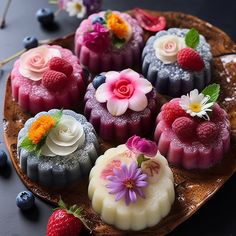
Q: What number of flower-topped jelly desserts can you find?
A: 7